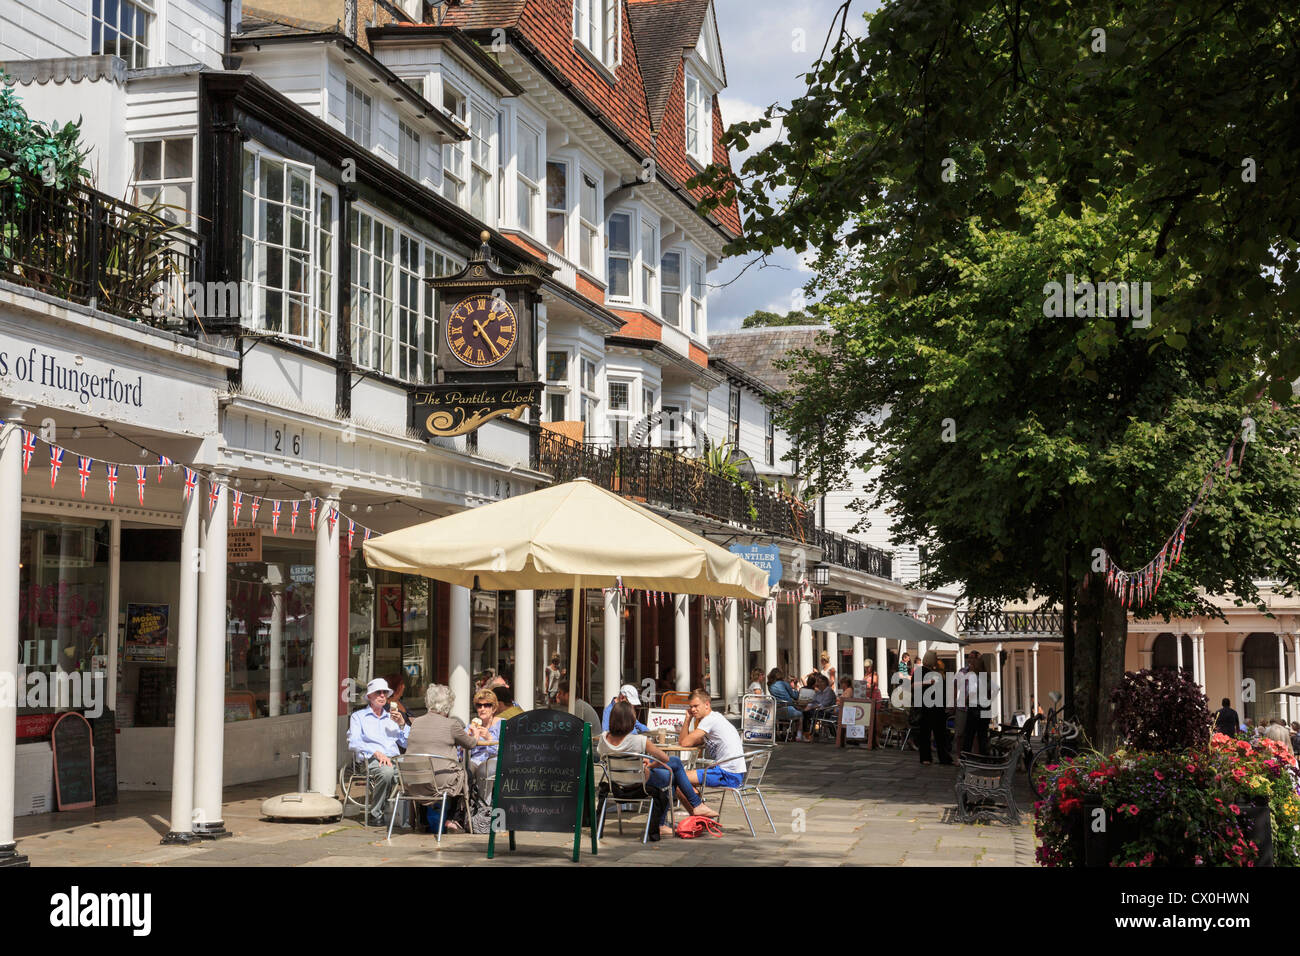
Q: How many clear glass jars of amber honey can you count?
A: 0